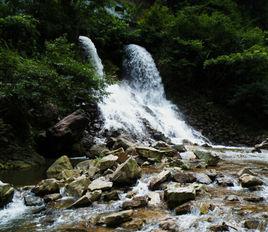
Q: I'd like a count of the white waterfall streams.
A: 2